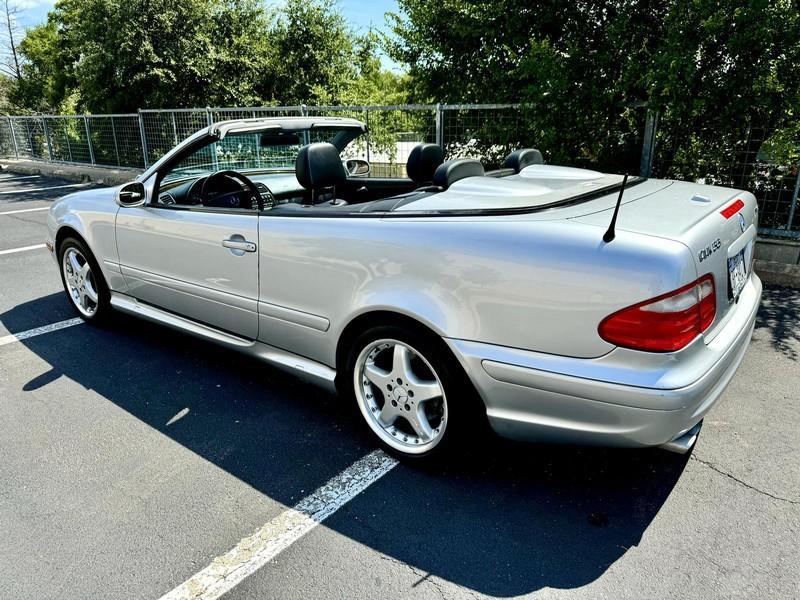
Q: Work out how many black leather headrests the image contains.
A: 4